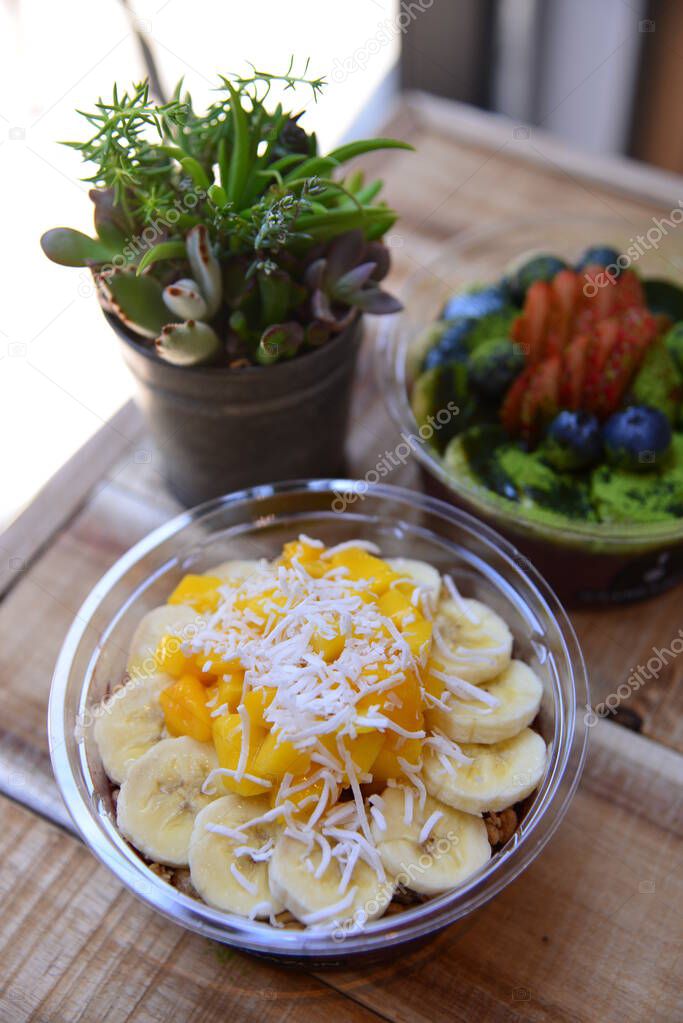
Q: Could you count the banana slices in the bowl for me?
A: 11